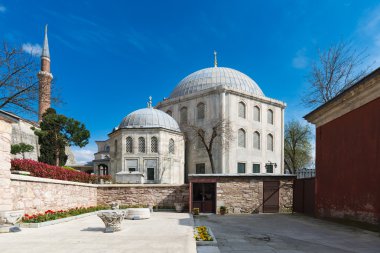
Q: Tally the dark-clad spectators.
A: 0